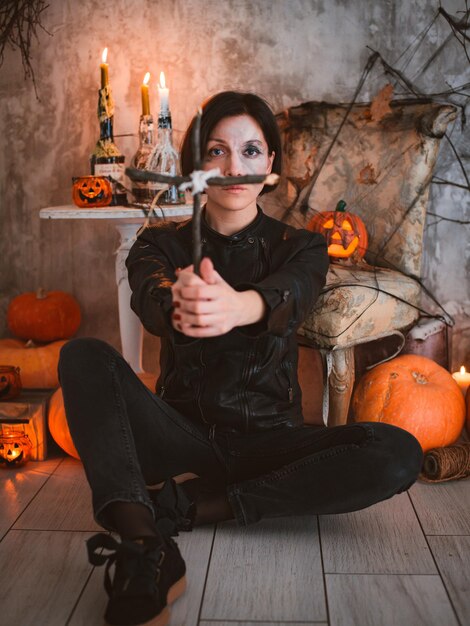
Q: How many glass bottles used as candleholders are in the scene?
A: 3